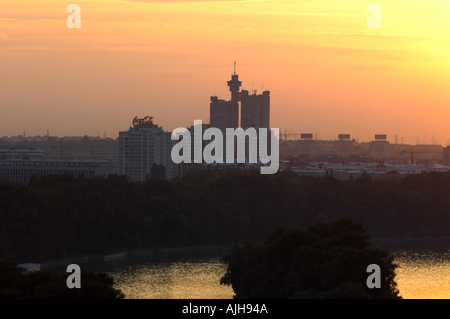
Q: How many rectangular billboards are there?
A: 3